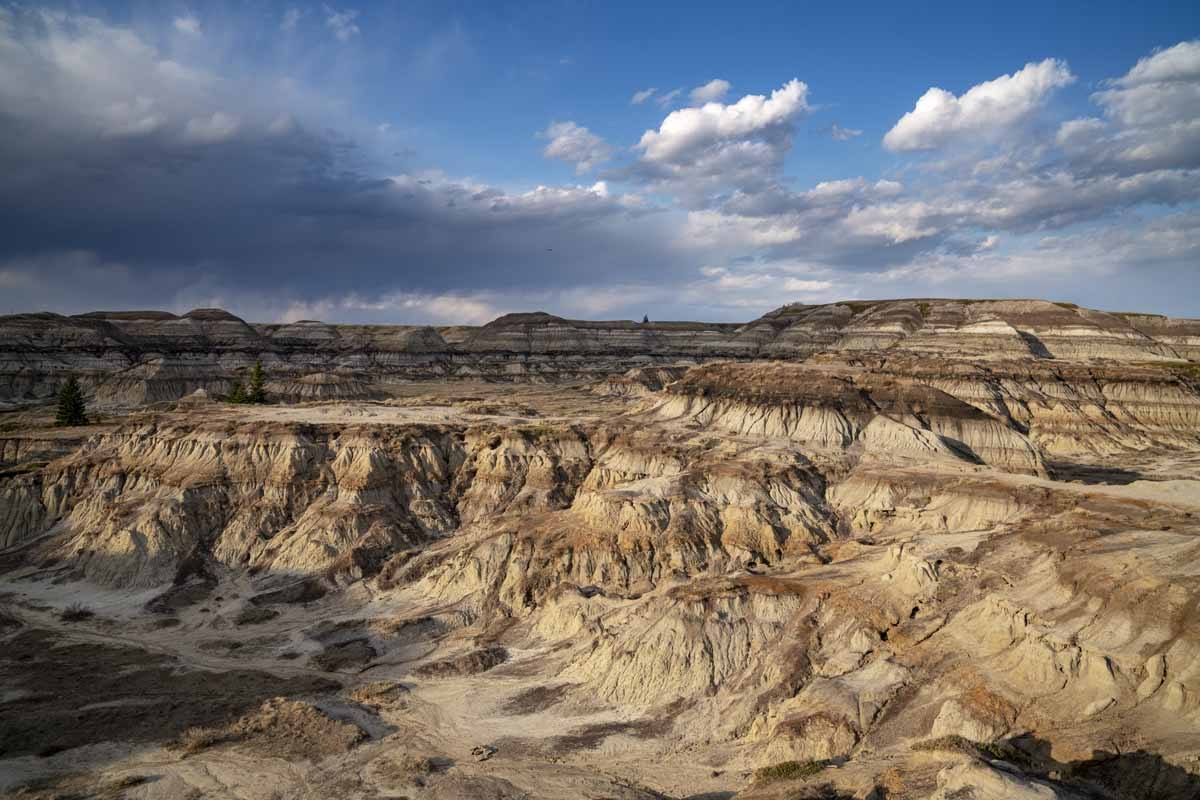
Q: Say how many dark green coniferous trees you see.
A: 3